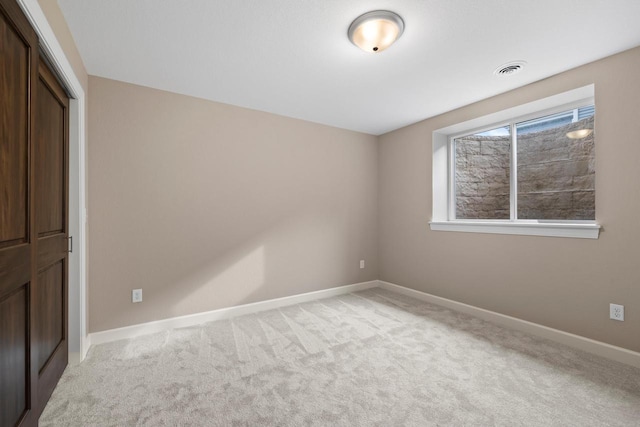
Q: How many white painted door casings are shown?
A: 1